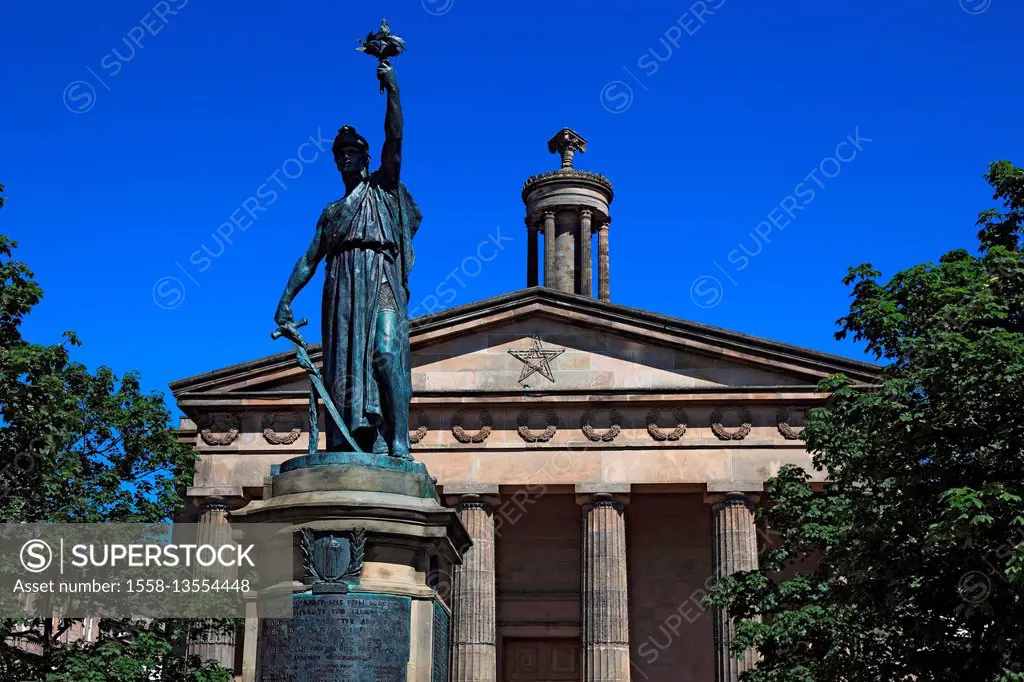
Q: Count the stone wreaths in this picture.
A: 9